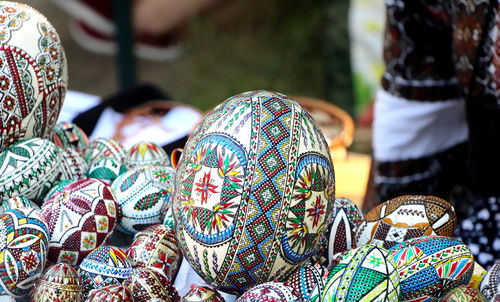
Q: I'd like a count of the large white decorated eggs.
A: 2